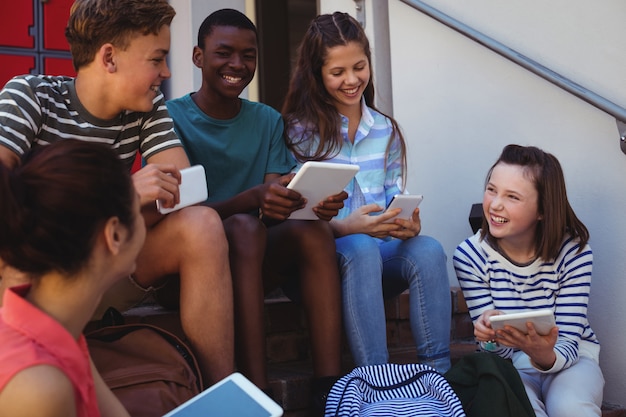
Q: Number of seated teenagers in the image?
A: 5